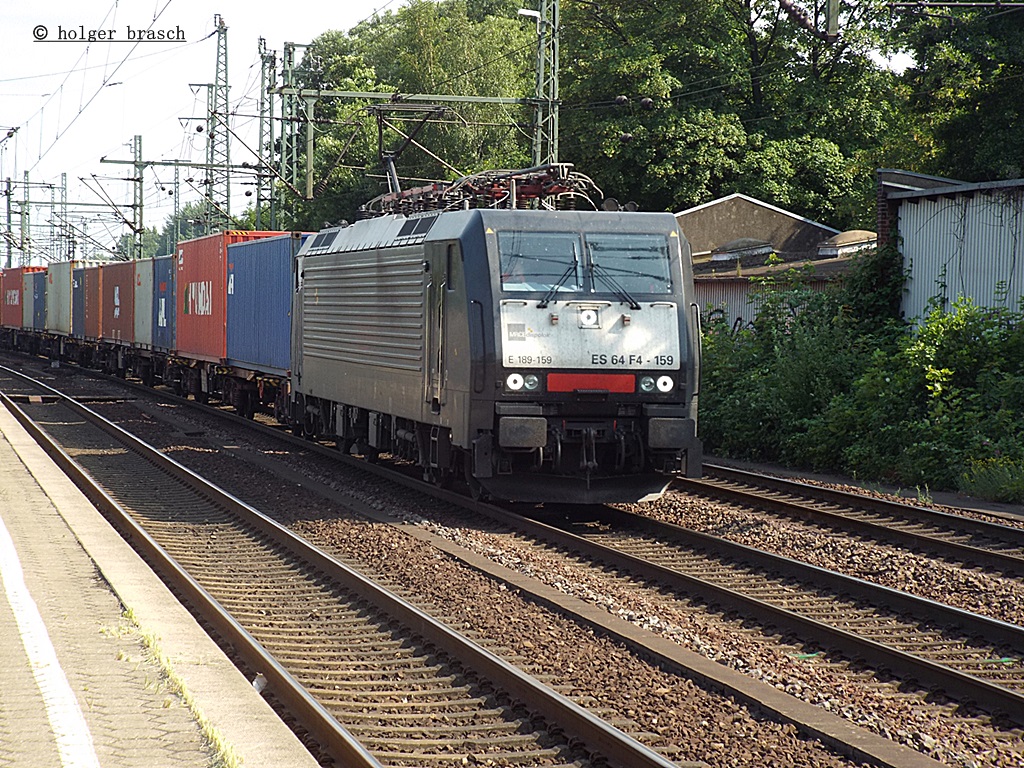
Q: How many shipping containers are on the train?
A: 11